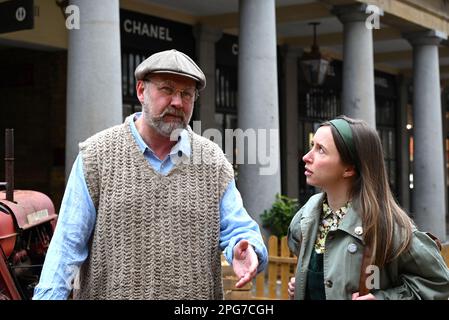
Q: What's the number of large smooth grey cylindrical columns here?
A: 4